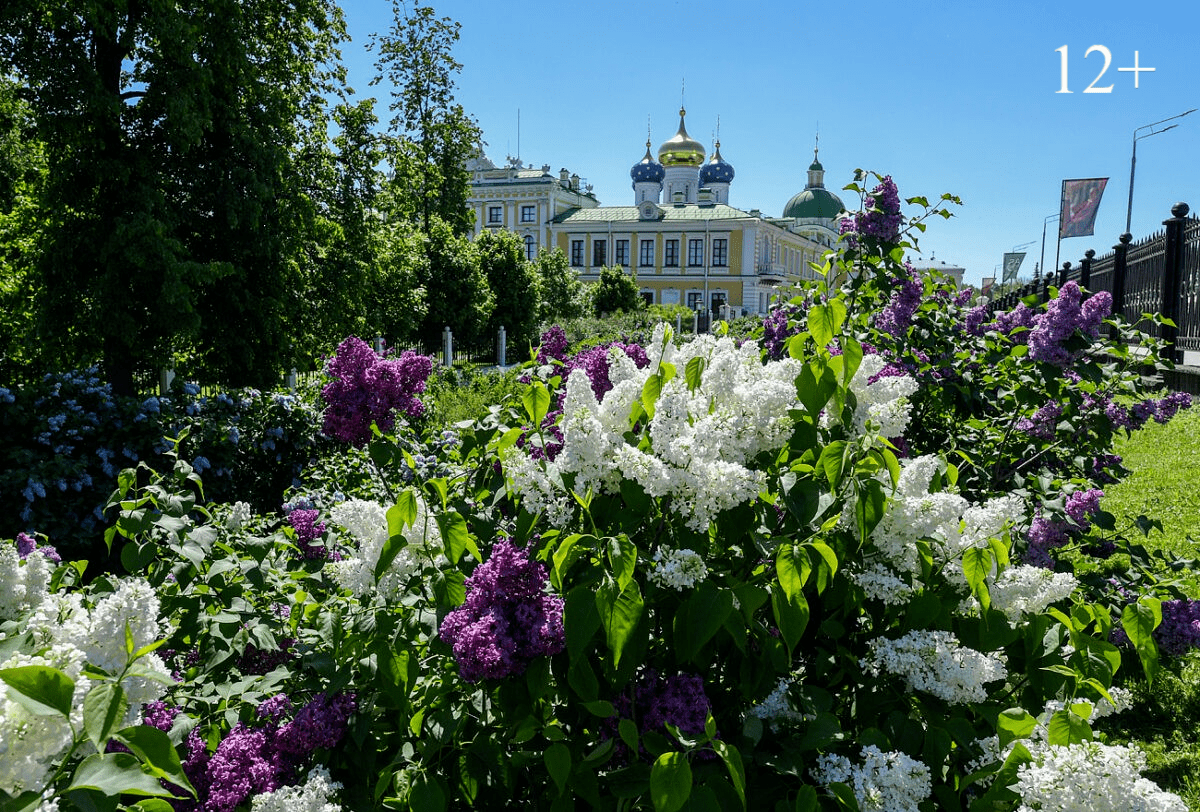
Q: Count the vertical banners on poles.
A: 3